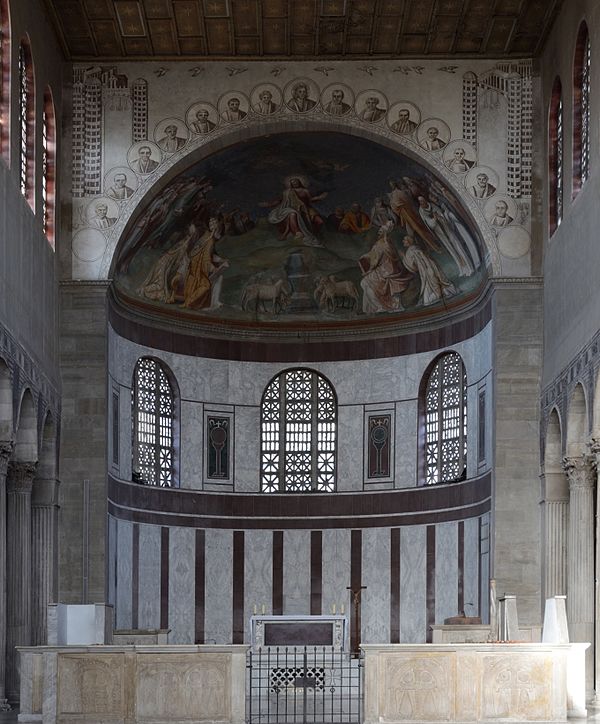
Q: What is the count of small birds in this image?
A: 9